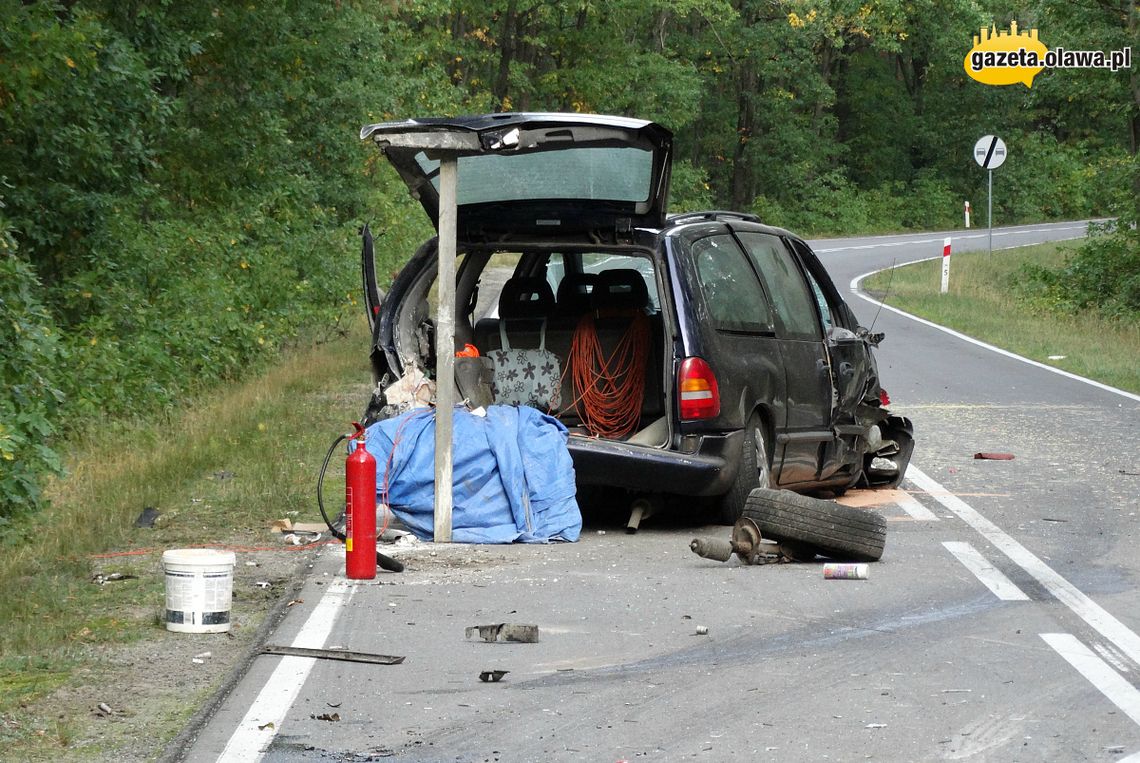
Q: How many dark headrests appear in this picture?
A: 3